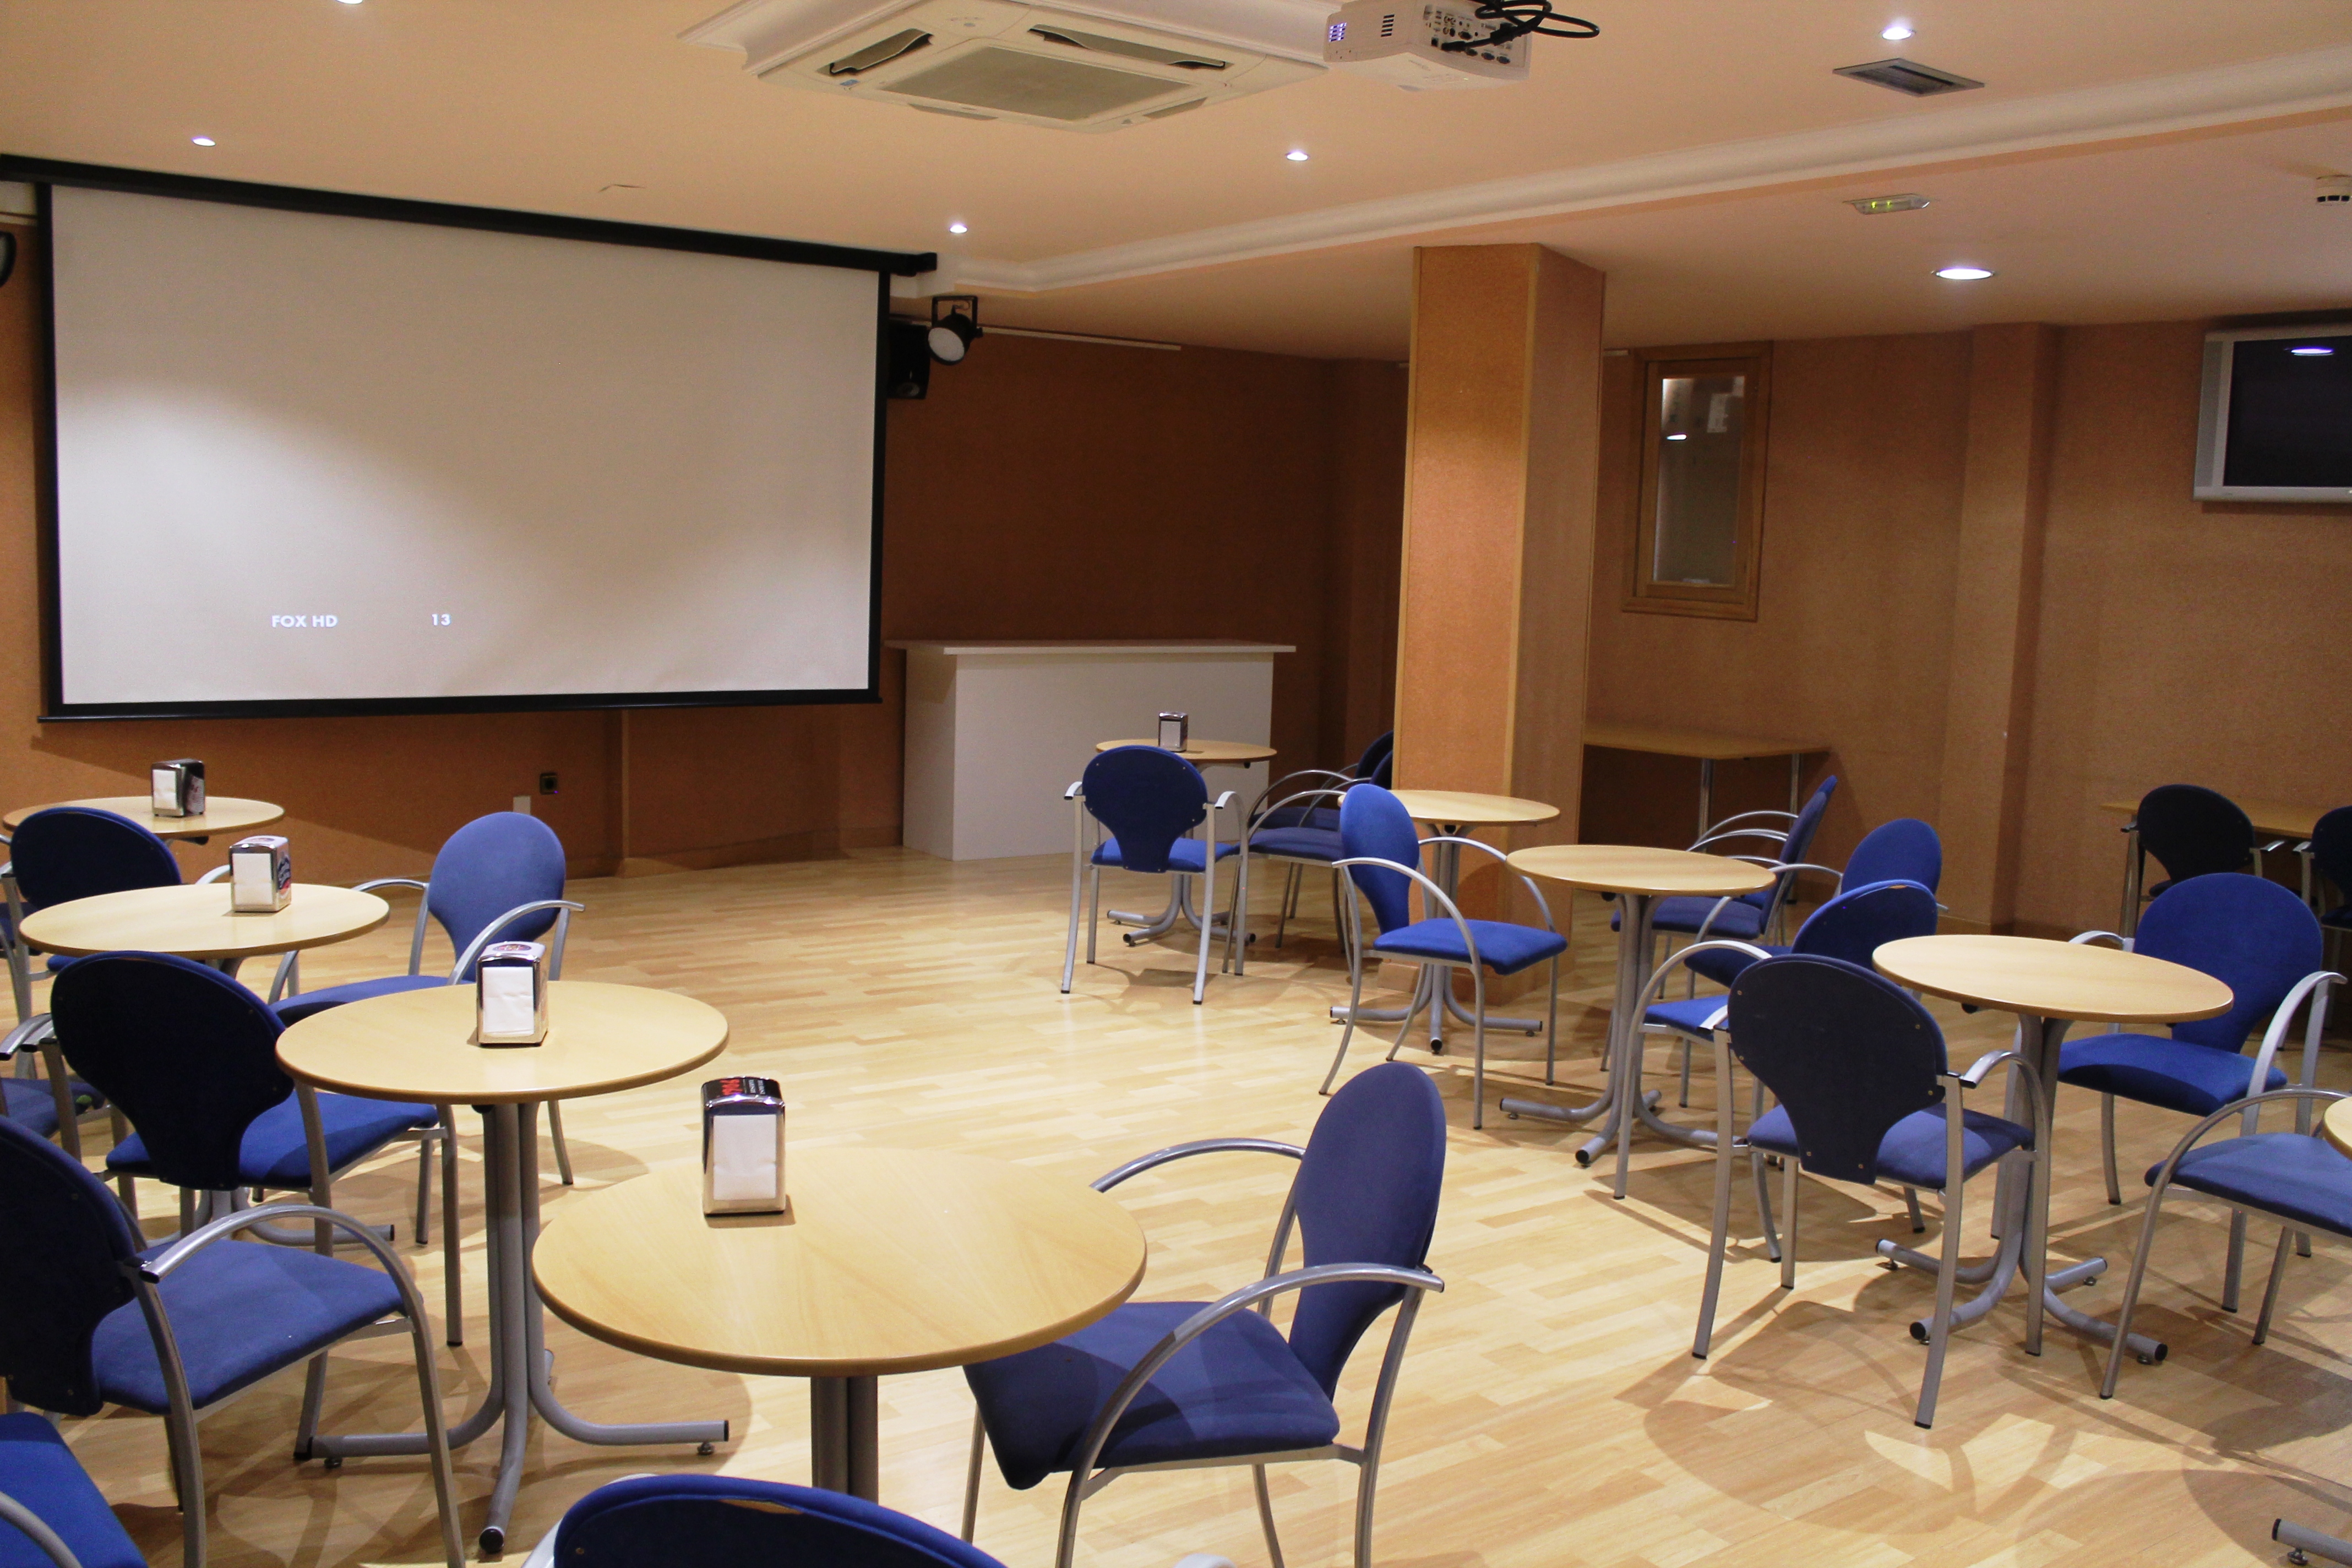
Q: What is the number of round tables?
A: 9